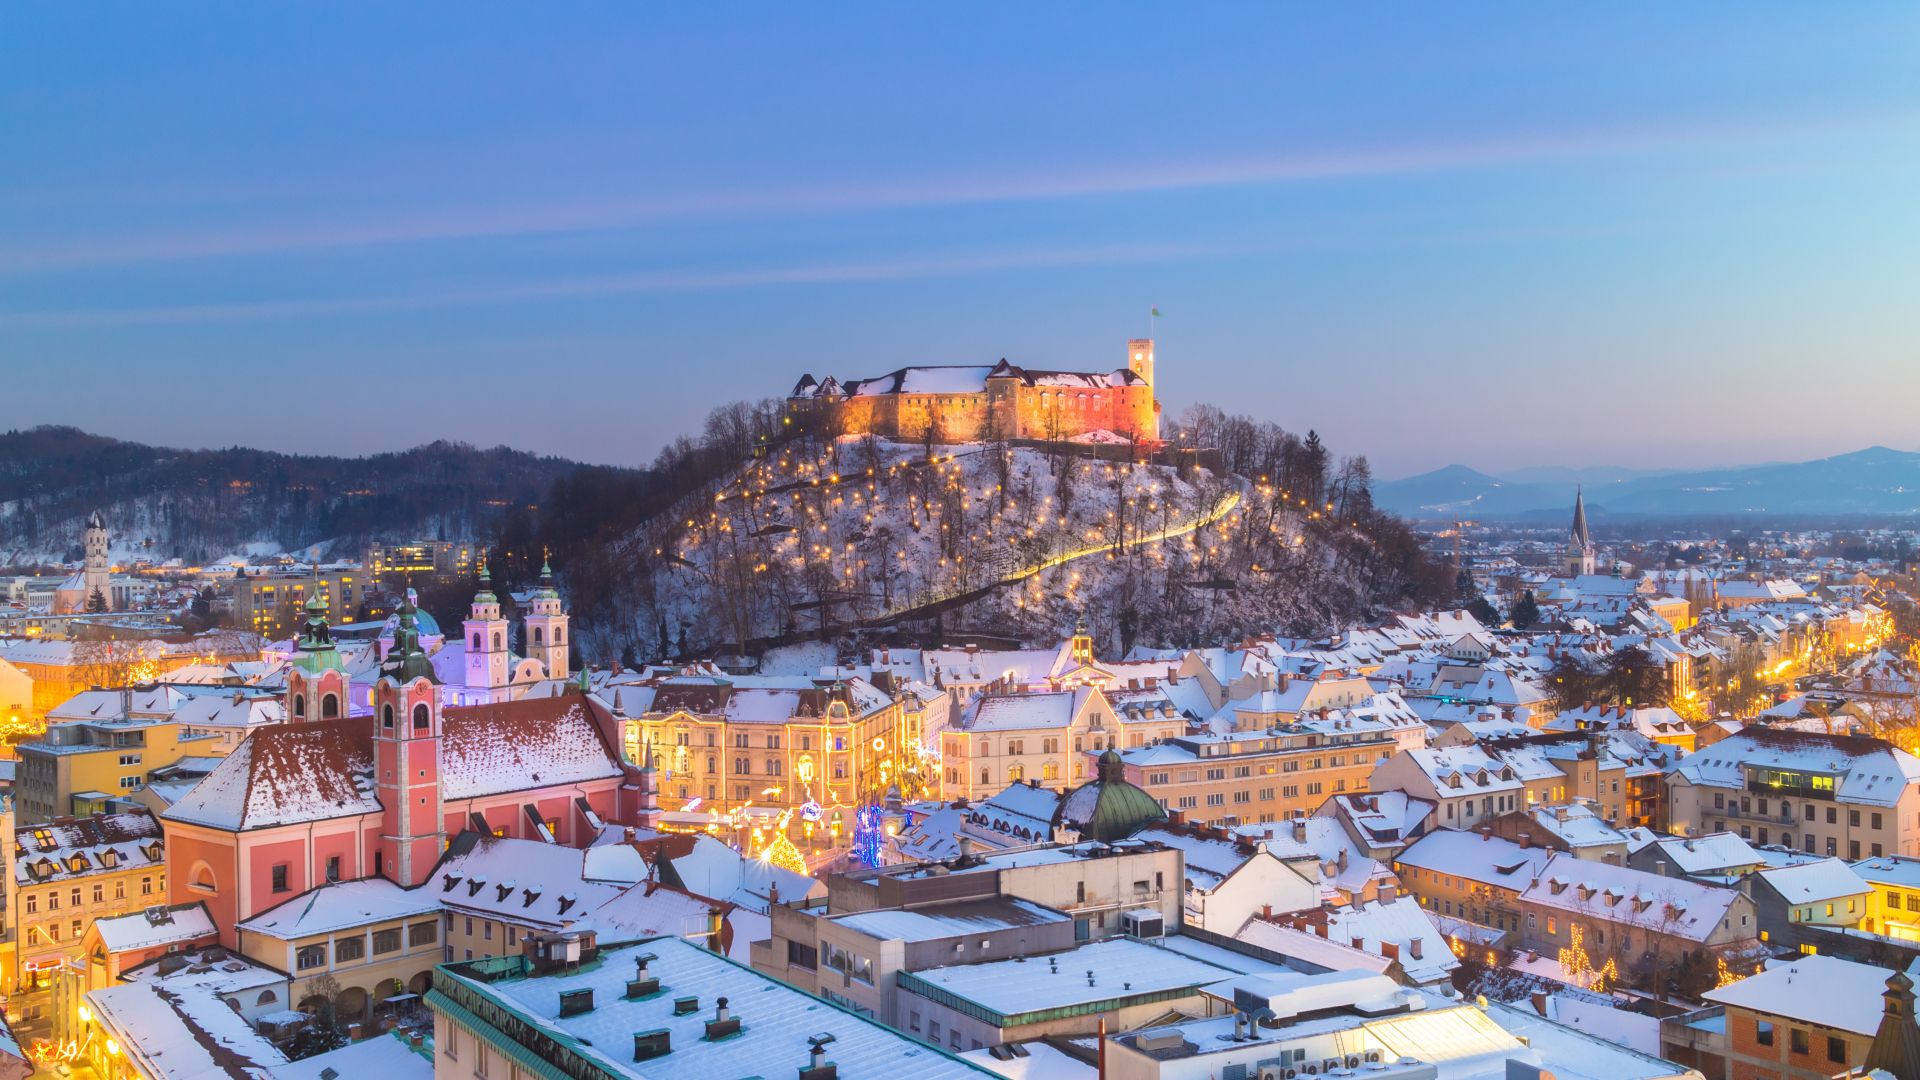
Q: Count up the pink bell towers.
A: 2